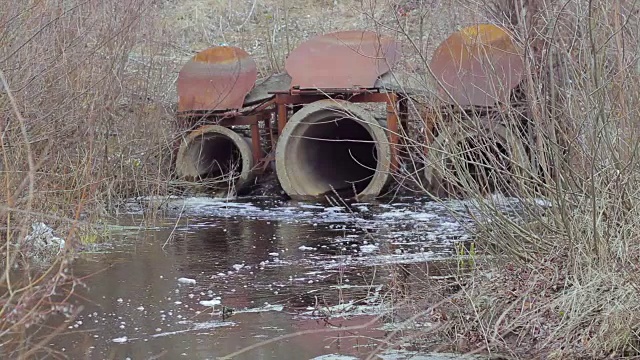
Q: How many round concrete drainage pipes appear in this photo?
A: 3